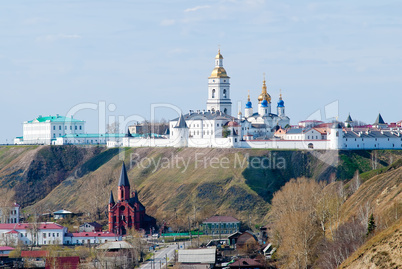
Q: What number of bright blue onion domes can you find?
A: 3